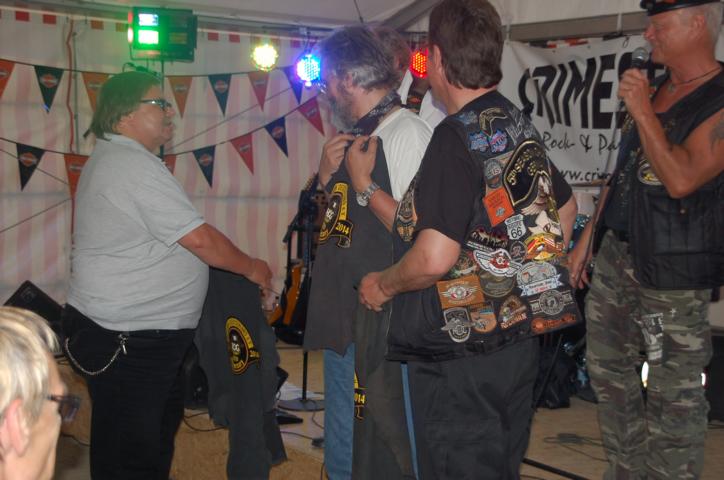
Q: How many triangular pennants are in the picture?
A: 14